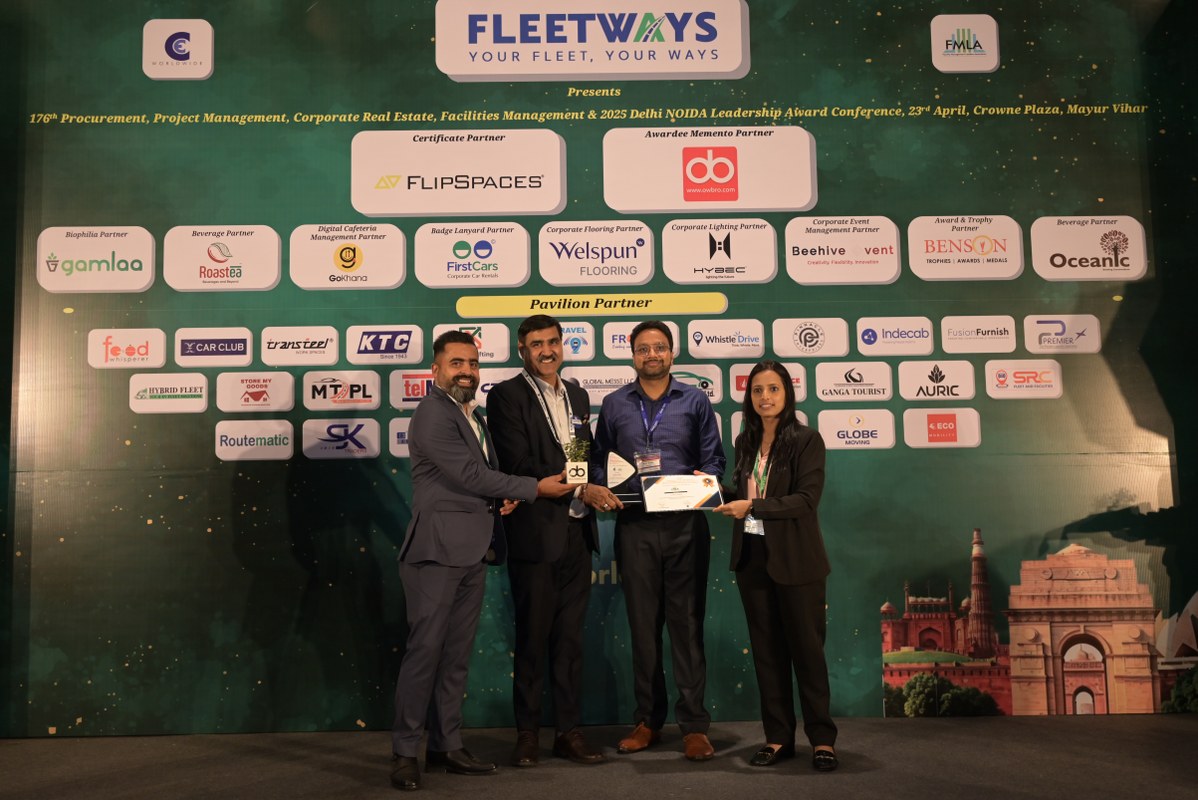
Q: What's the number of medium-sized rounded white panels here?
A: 9